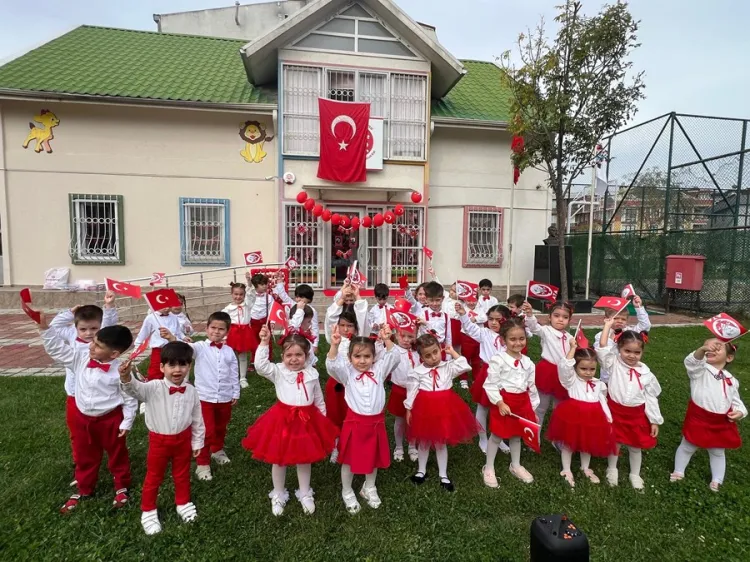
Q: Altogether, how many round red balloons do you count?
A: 12